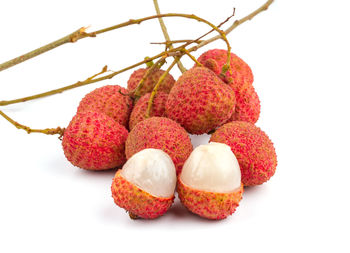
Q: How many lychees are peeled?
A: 2